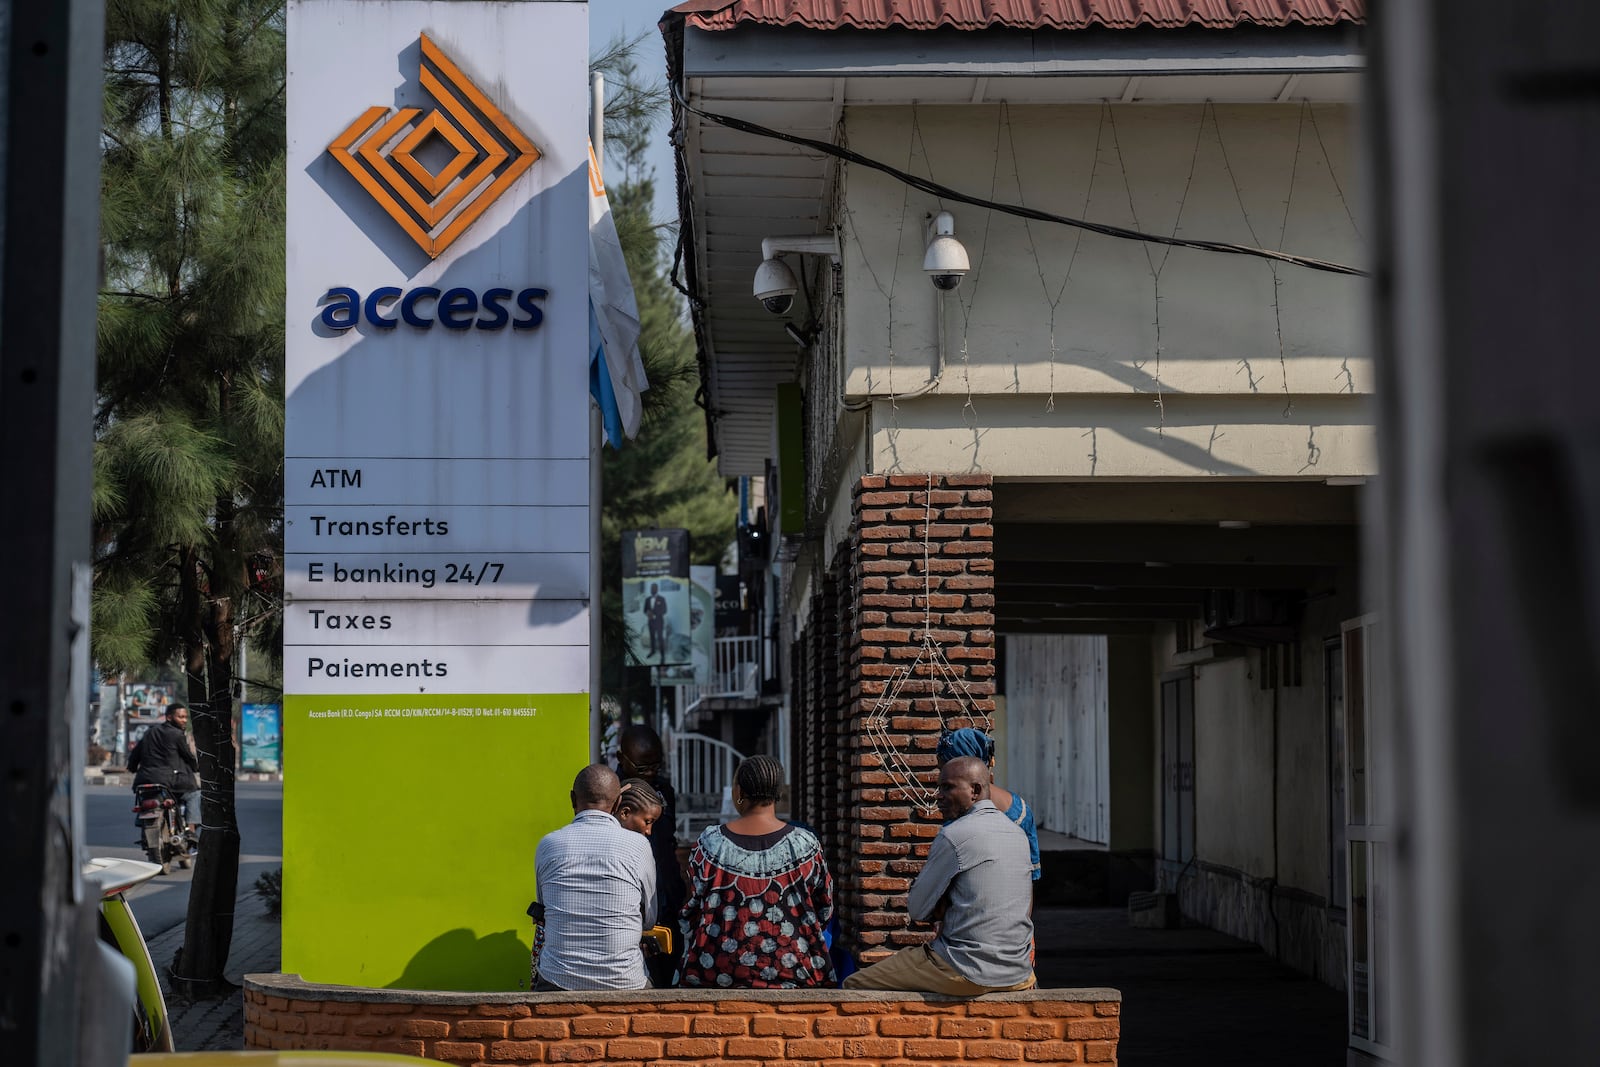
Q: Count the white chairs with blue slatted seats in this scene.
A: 0